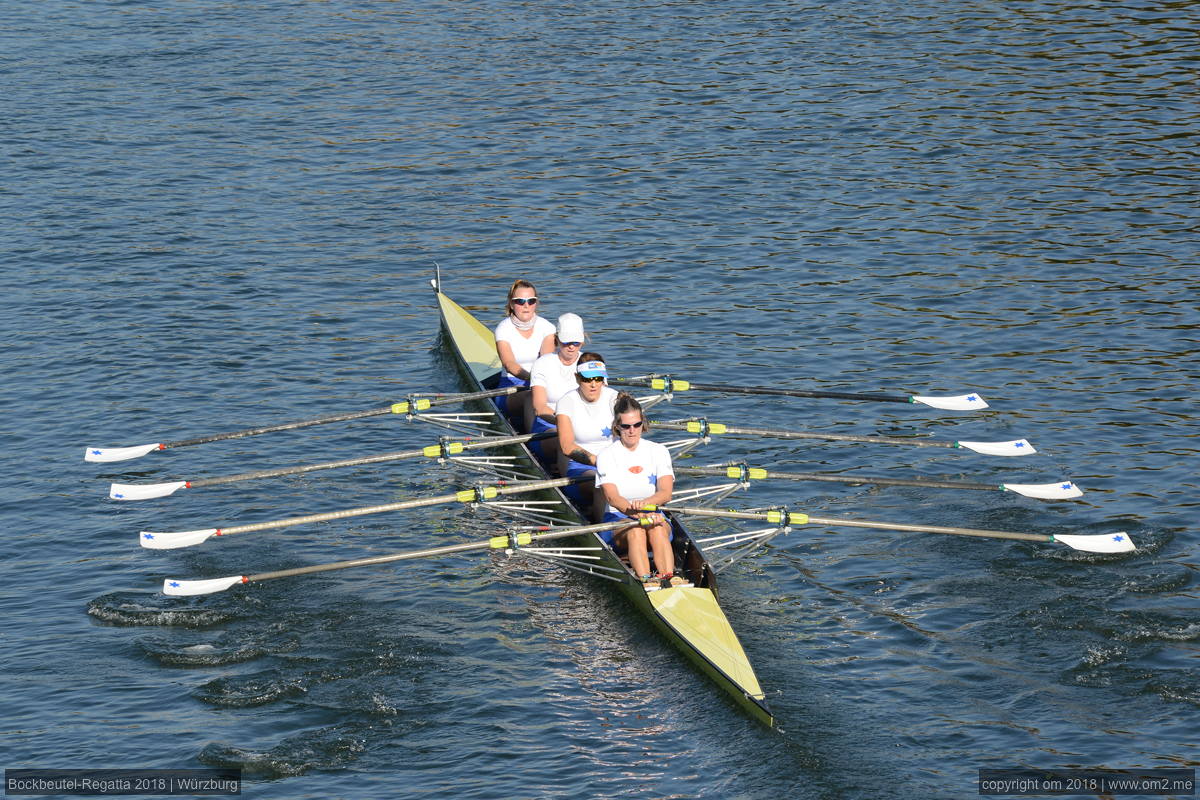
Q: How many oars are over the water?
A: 8